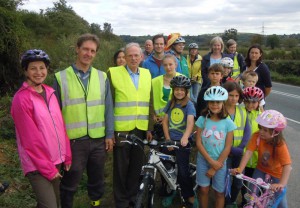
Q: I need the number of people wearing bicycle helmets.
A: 8